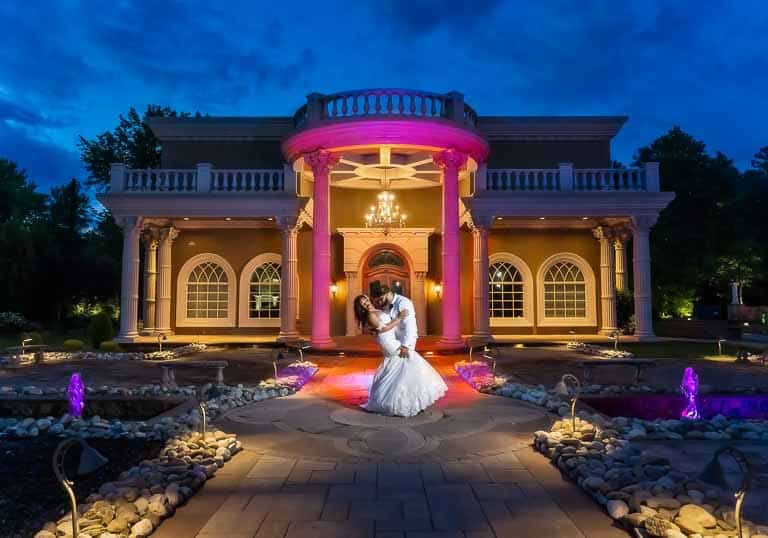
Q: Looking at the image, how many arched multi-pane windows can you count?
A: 4